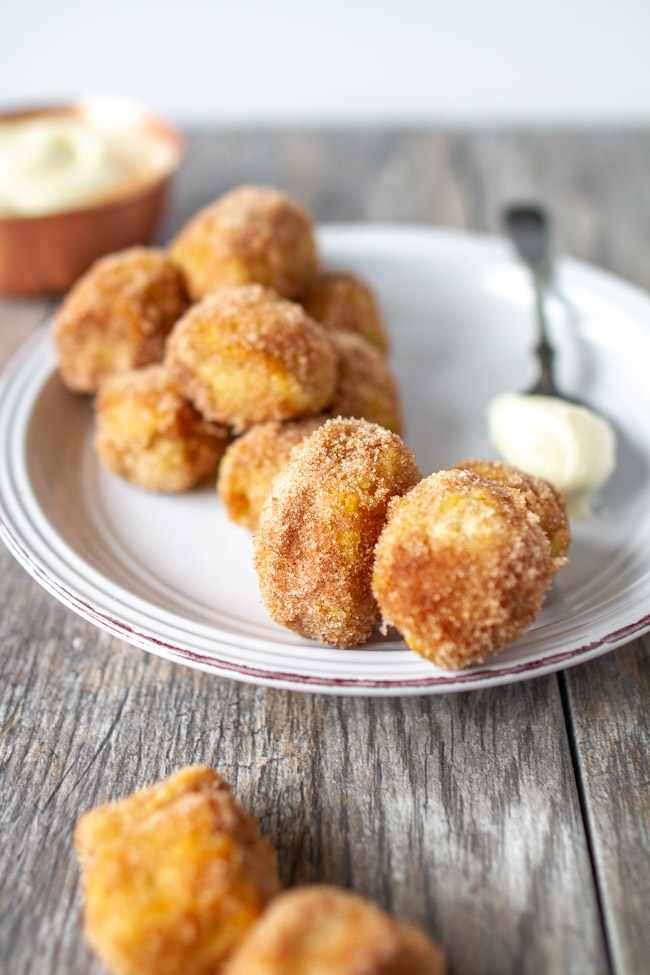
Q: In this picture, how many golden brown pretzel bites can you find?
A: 12